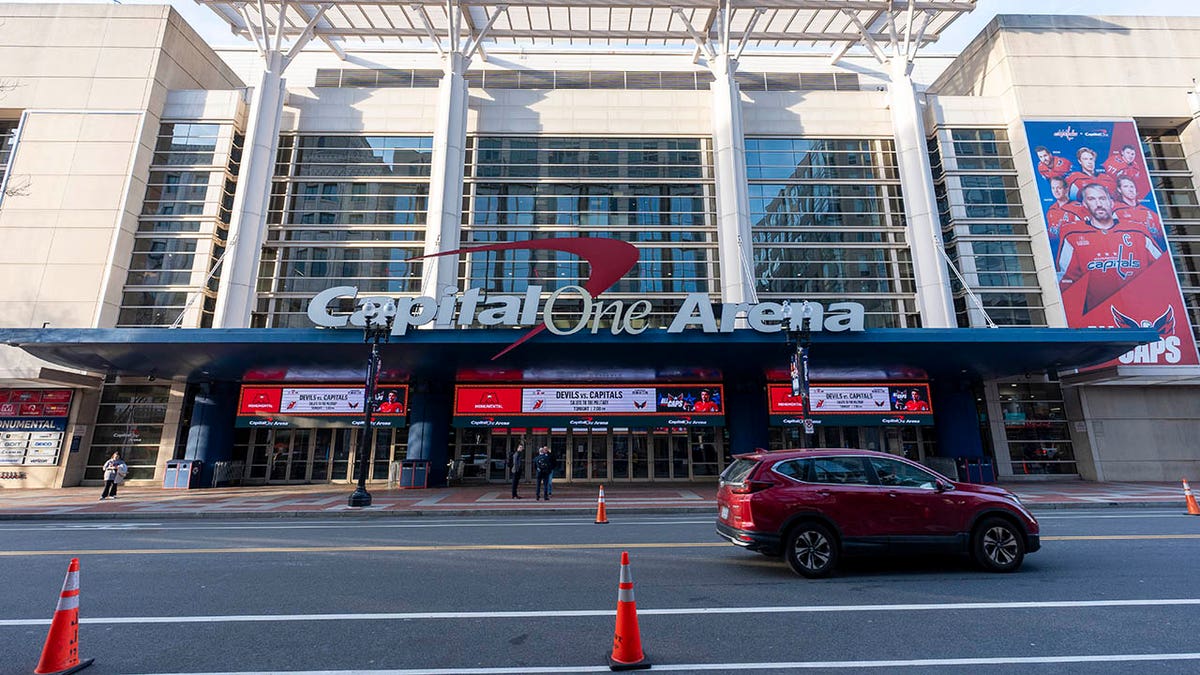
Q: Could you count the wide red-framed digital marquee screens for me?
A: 3